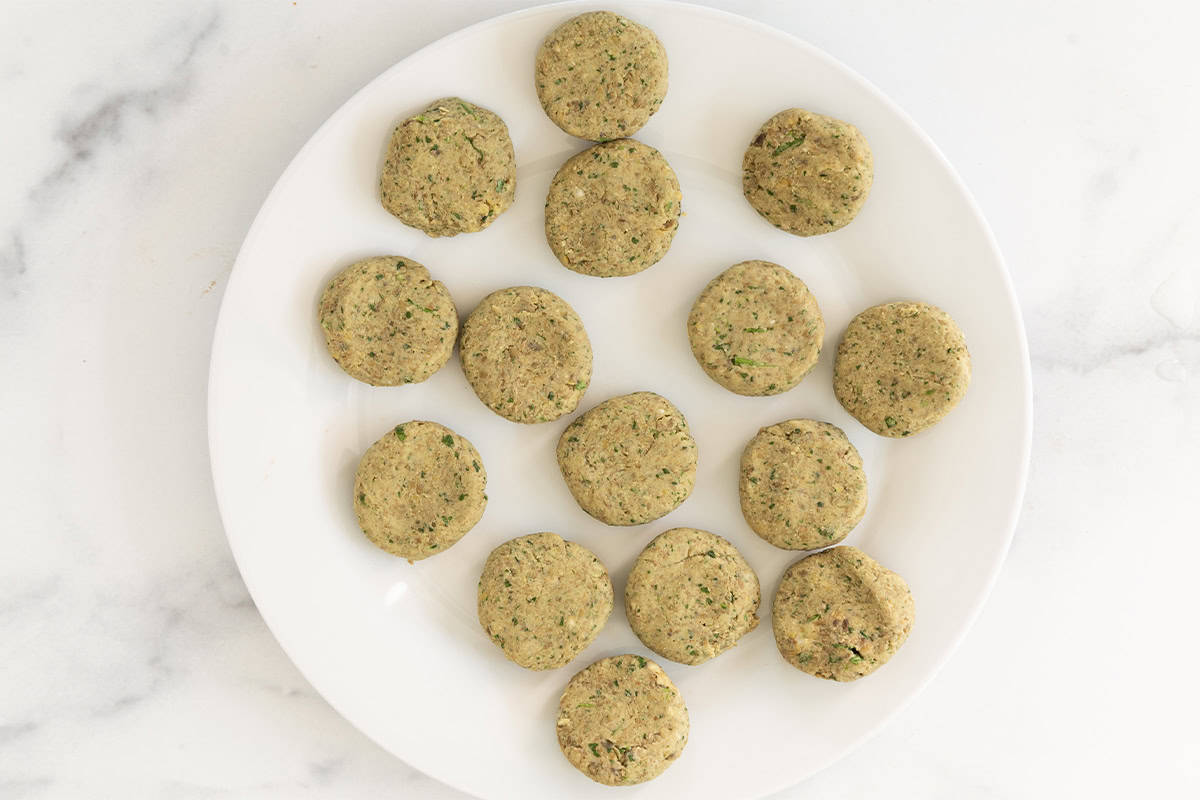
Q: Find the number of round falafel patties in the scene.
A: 15